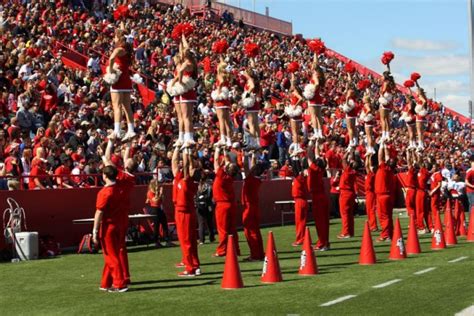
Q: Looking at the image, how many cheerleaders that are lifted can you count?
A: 12